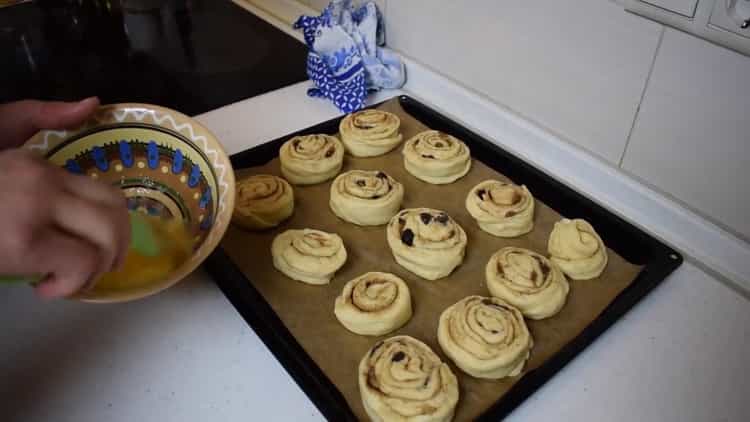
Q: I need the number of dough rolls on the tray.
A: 13